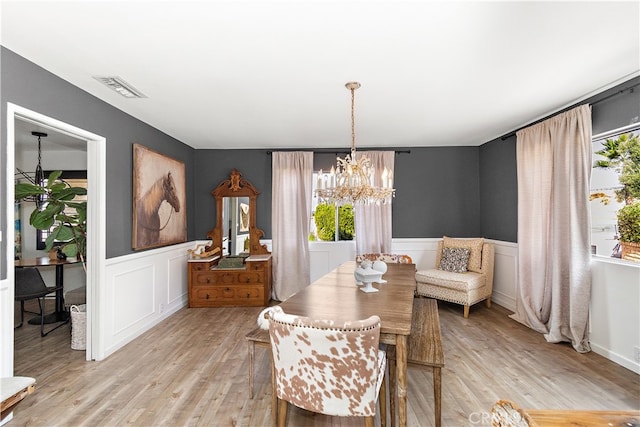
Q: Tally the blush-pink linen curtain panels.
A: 3